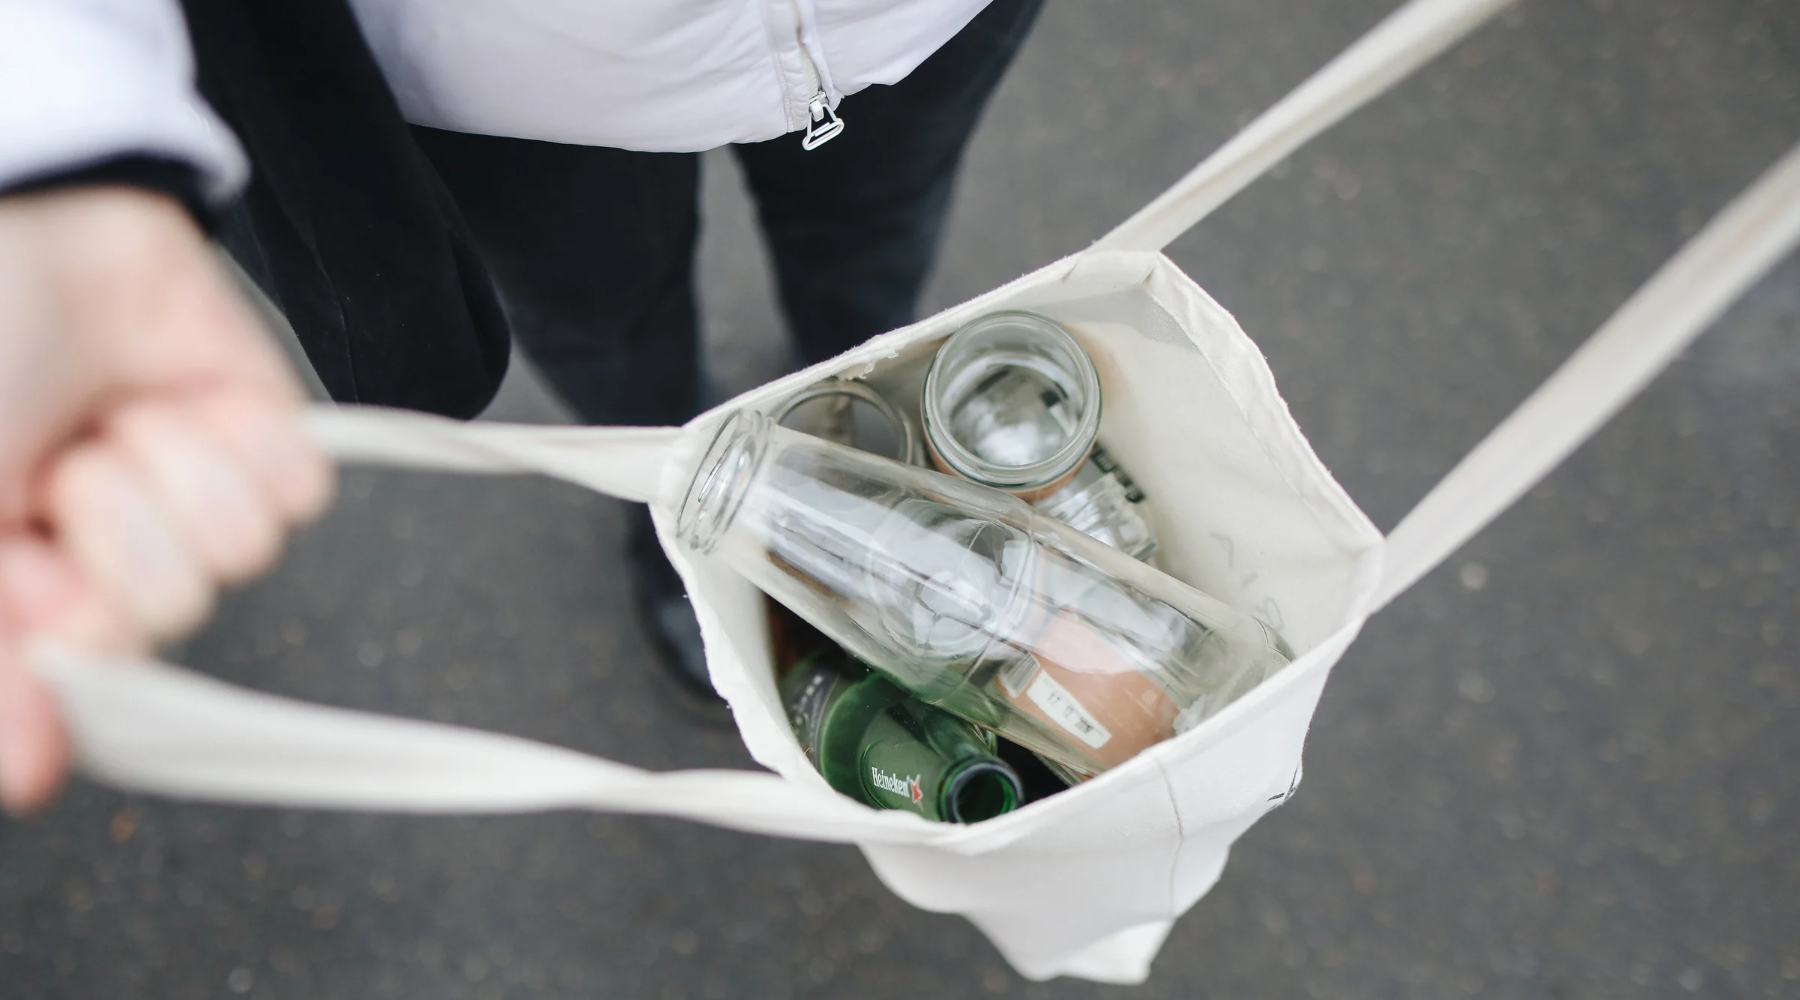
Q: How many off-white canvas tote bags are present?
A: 1